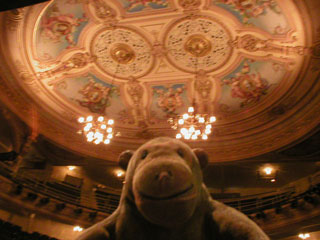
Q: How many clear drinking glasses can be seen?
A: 0